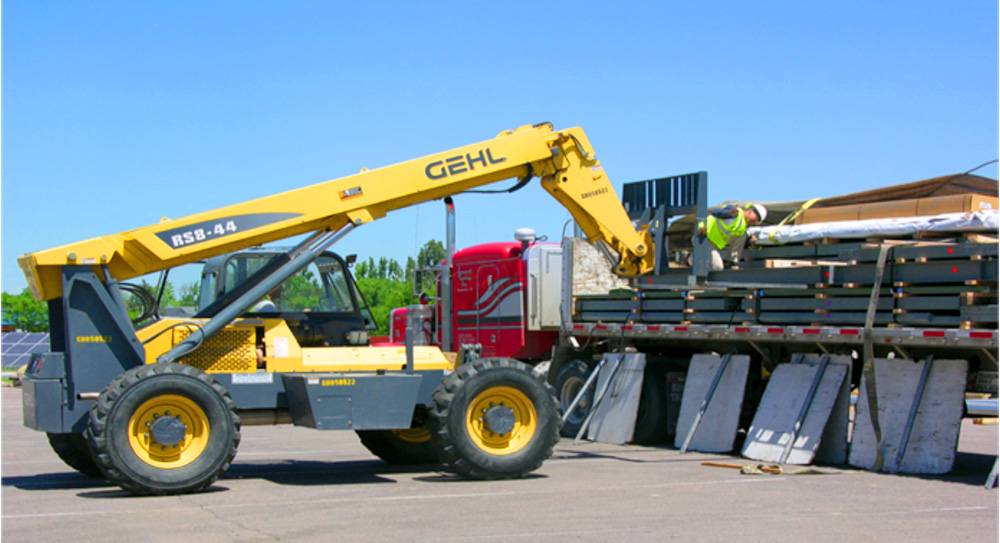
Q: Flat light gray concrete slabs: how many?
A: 5